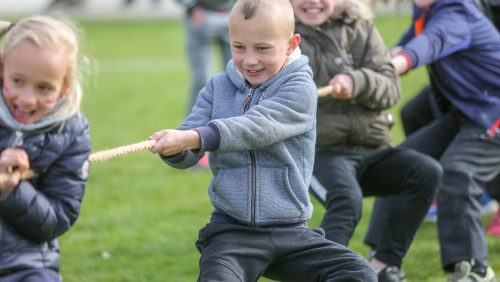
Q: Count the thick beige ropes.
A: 1